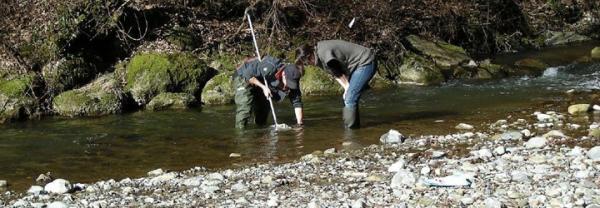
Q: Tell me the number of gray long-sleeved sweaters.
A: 1